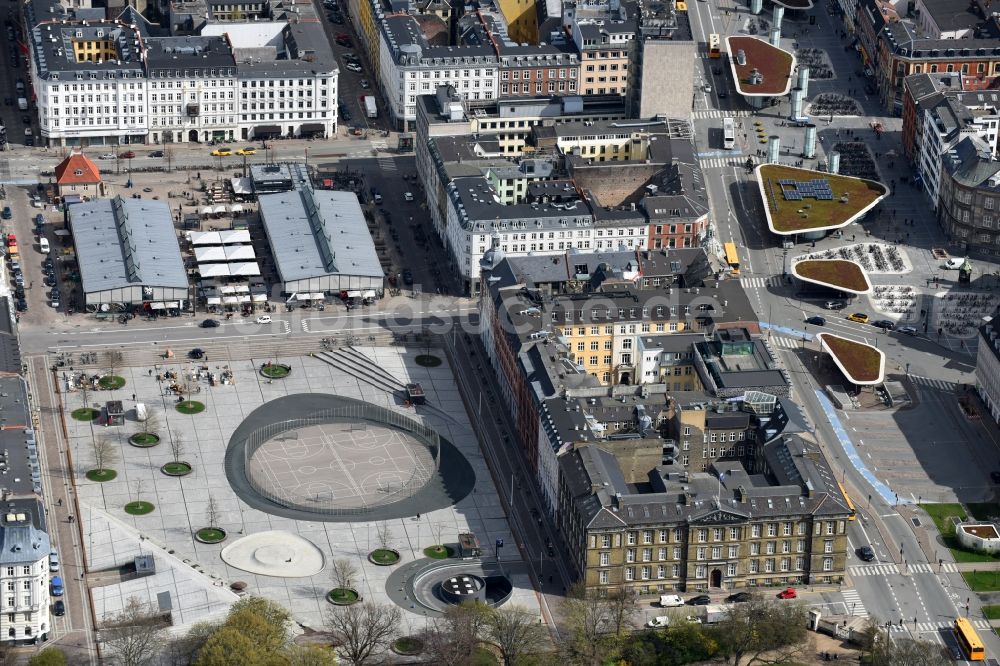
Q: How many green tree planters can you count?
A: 14